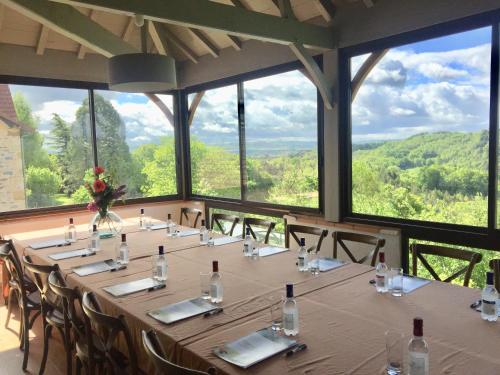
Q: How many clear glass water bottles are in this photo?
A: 14